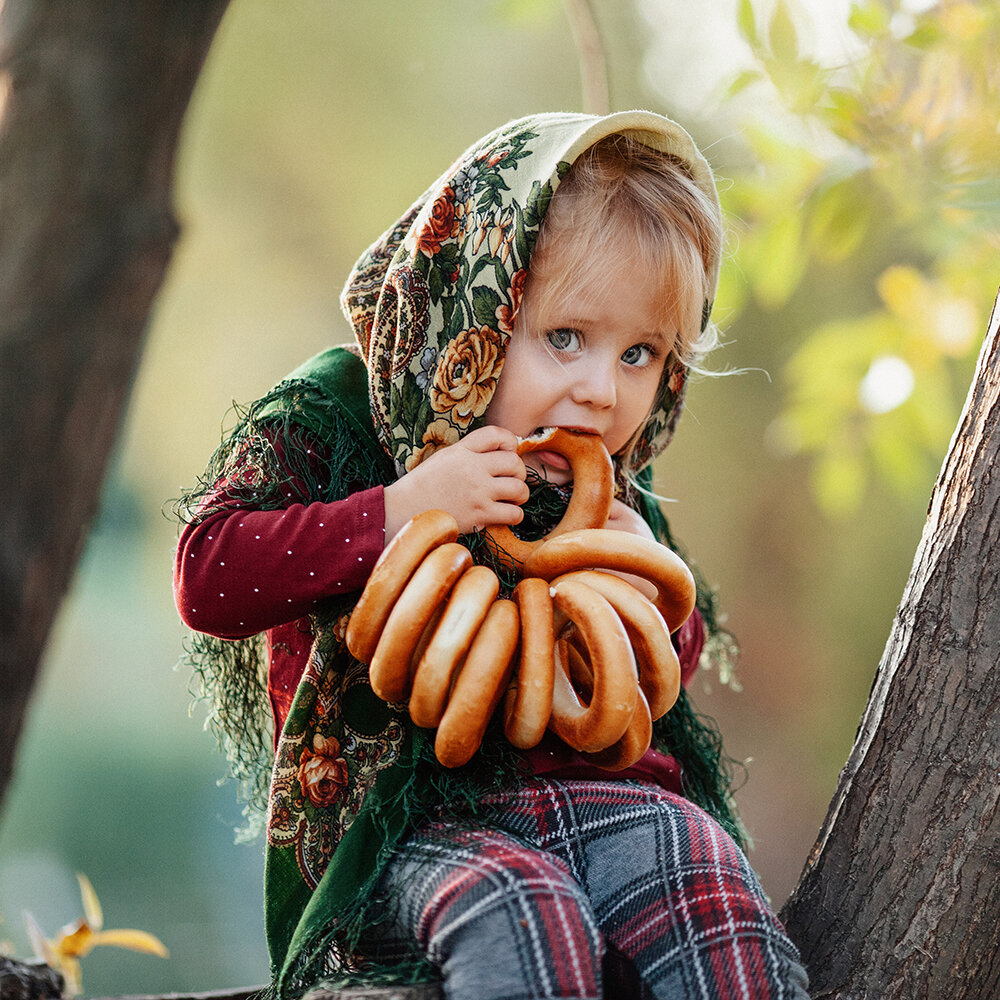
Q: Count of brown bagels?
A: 10